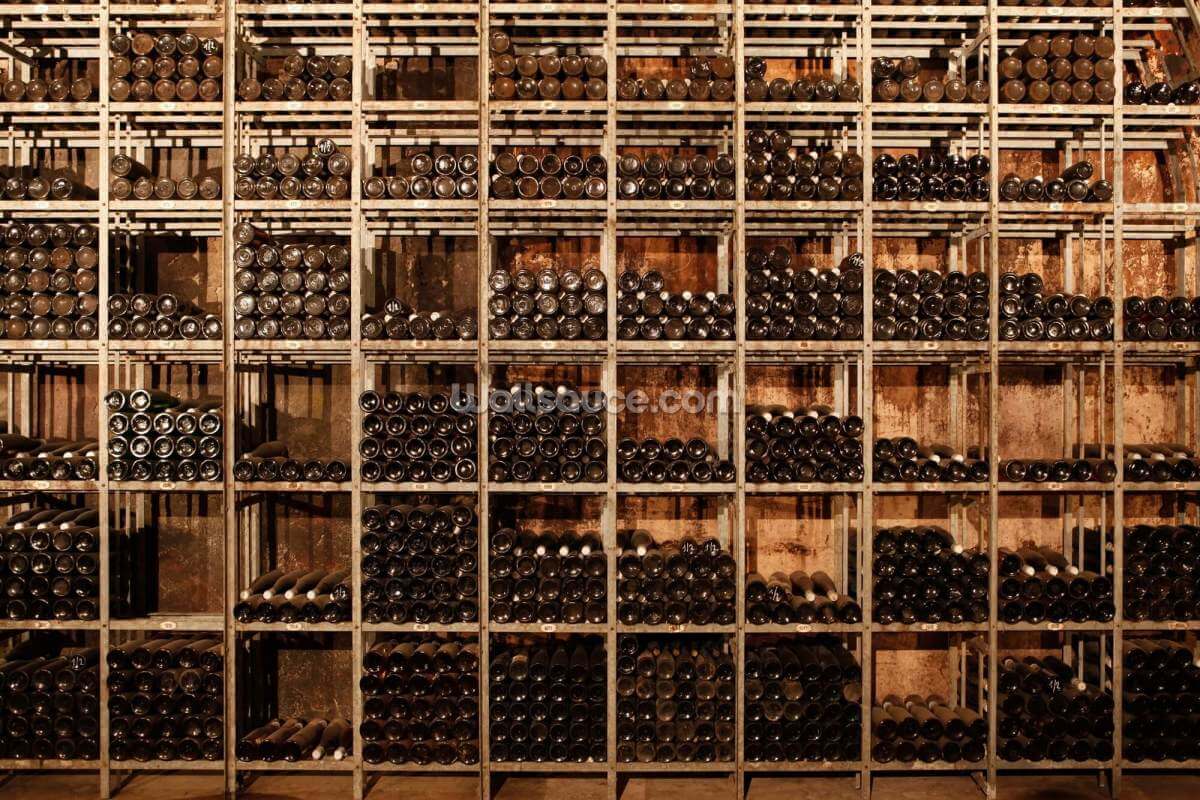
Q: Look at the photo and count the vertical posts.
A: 9